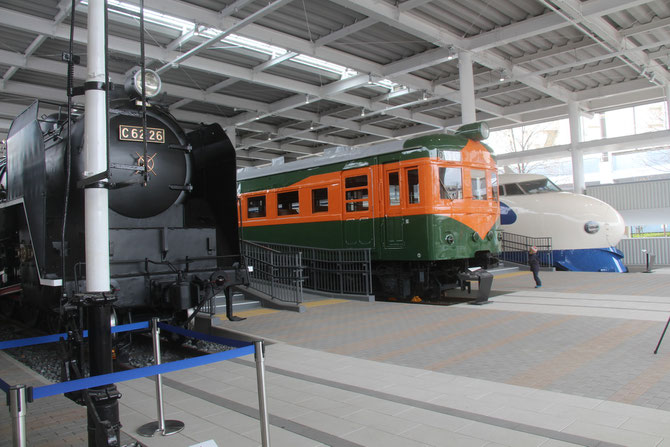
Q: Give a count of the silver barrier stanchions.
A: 3